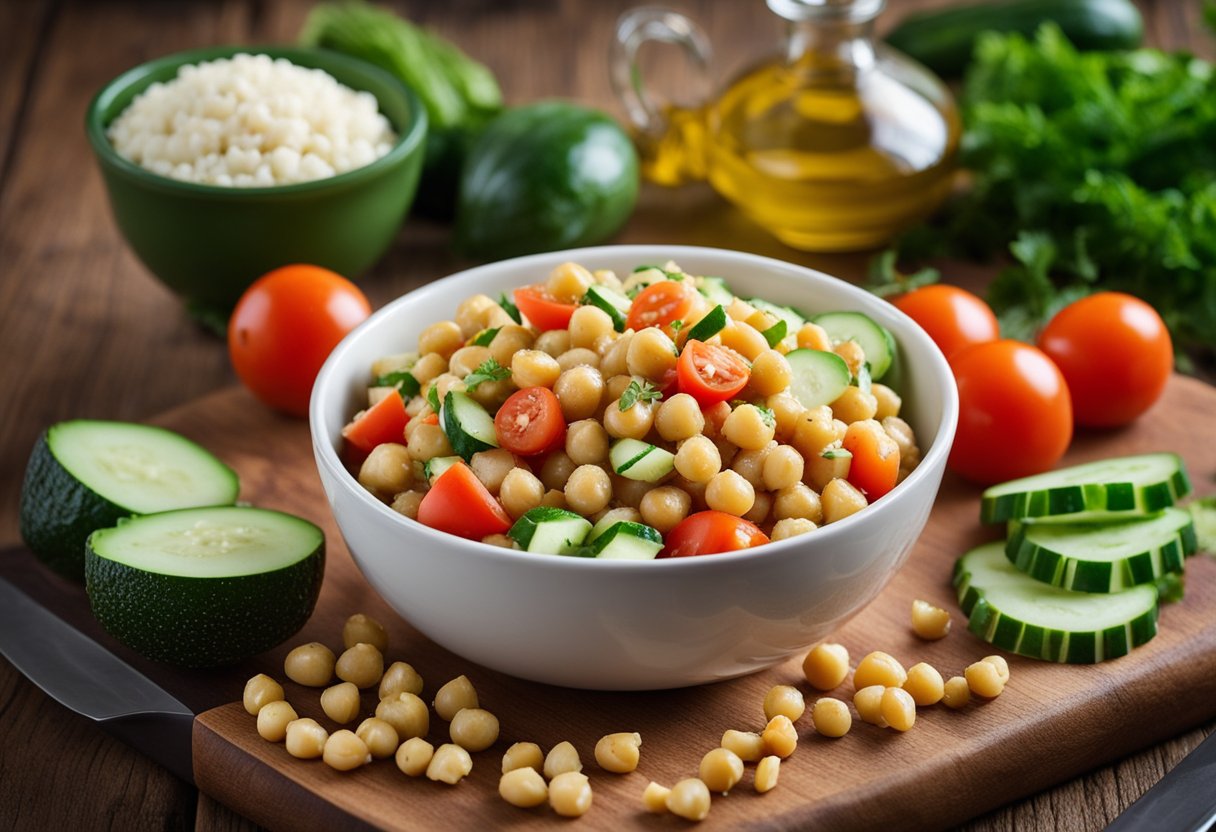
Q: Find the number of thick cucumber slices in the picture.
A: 3